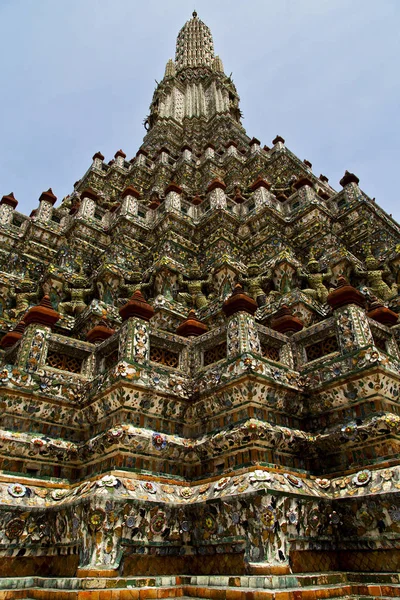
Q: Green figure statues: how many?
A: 7